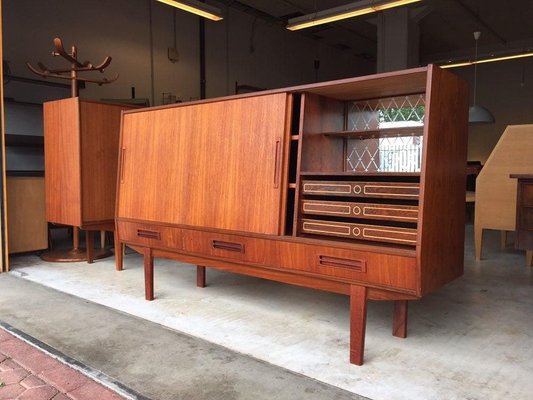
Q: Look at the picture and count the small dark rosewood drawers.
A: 3